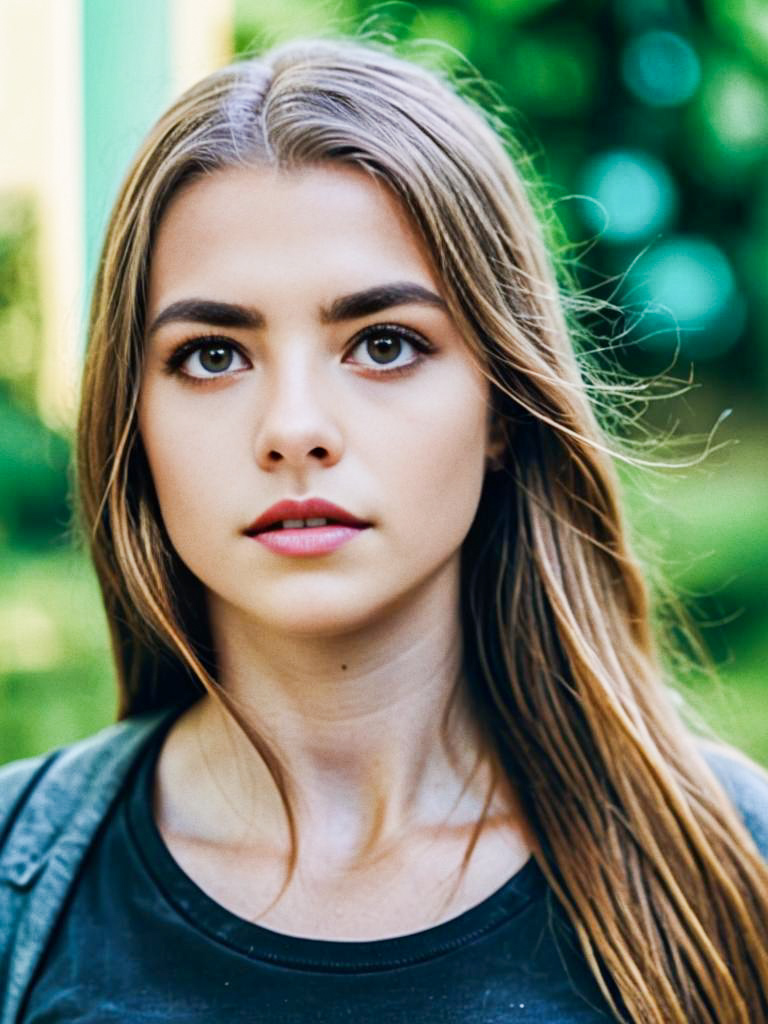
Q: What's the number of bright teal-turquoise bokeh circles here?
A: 3